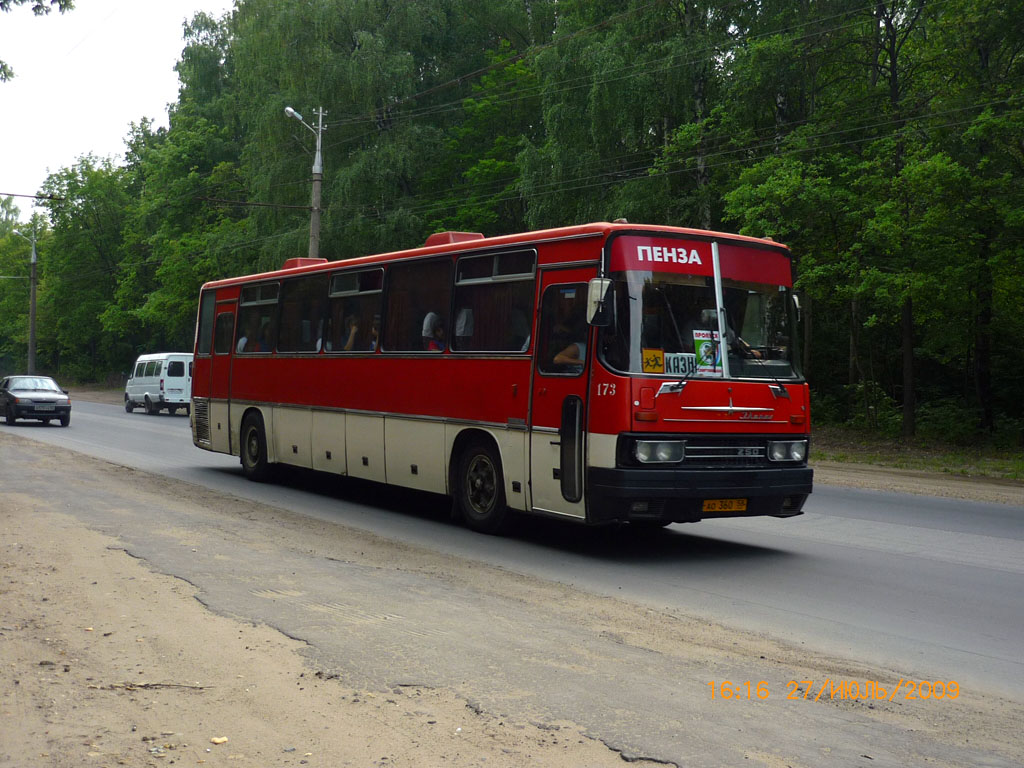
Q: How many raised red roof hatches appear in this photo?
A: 2